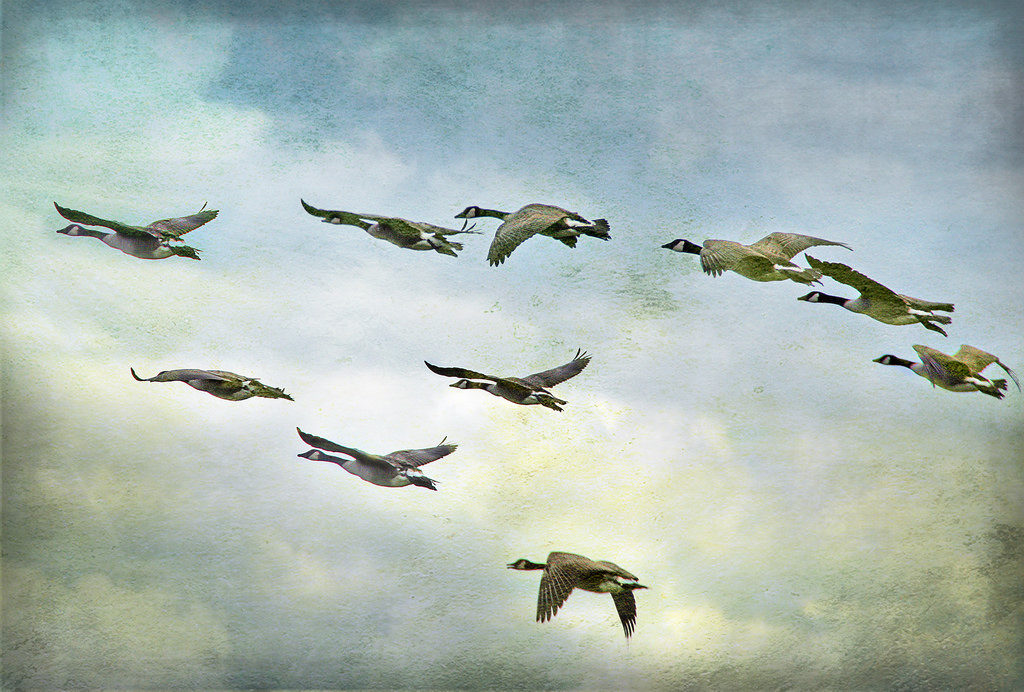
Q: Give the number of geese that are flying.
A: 10